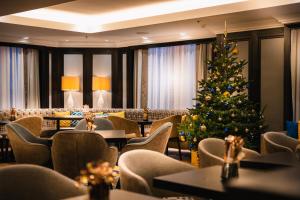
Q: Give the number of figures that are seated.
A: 0